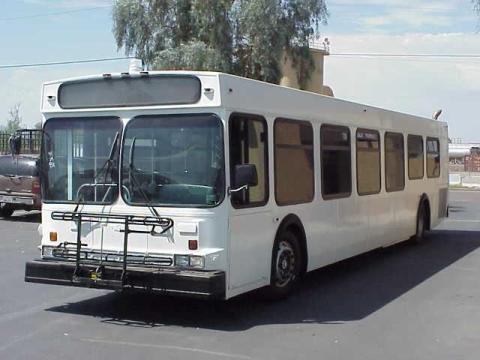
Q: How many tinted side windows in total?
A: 6